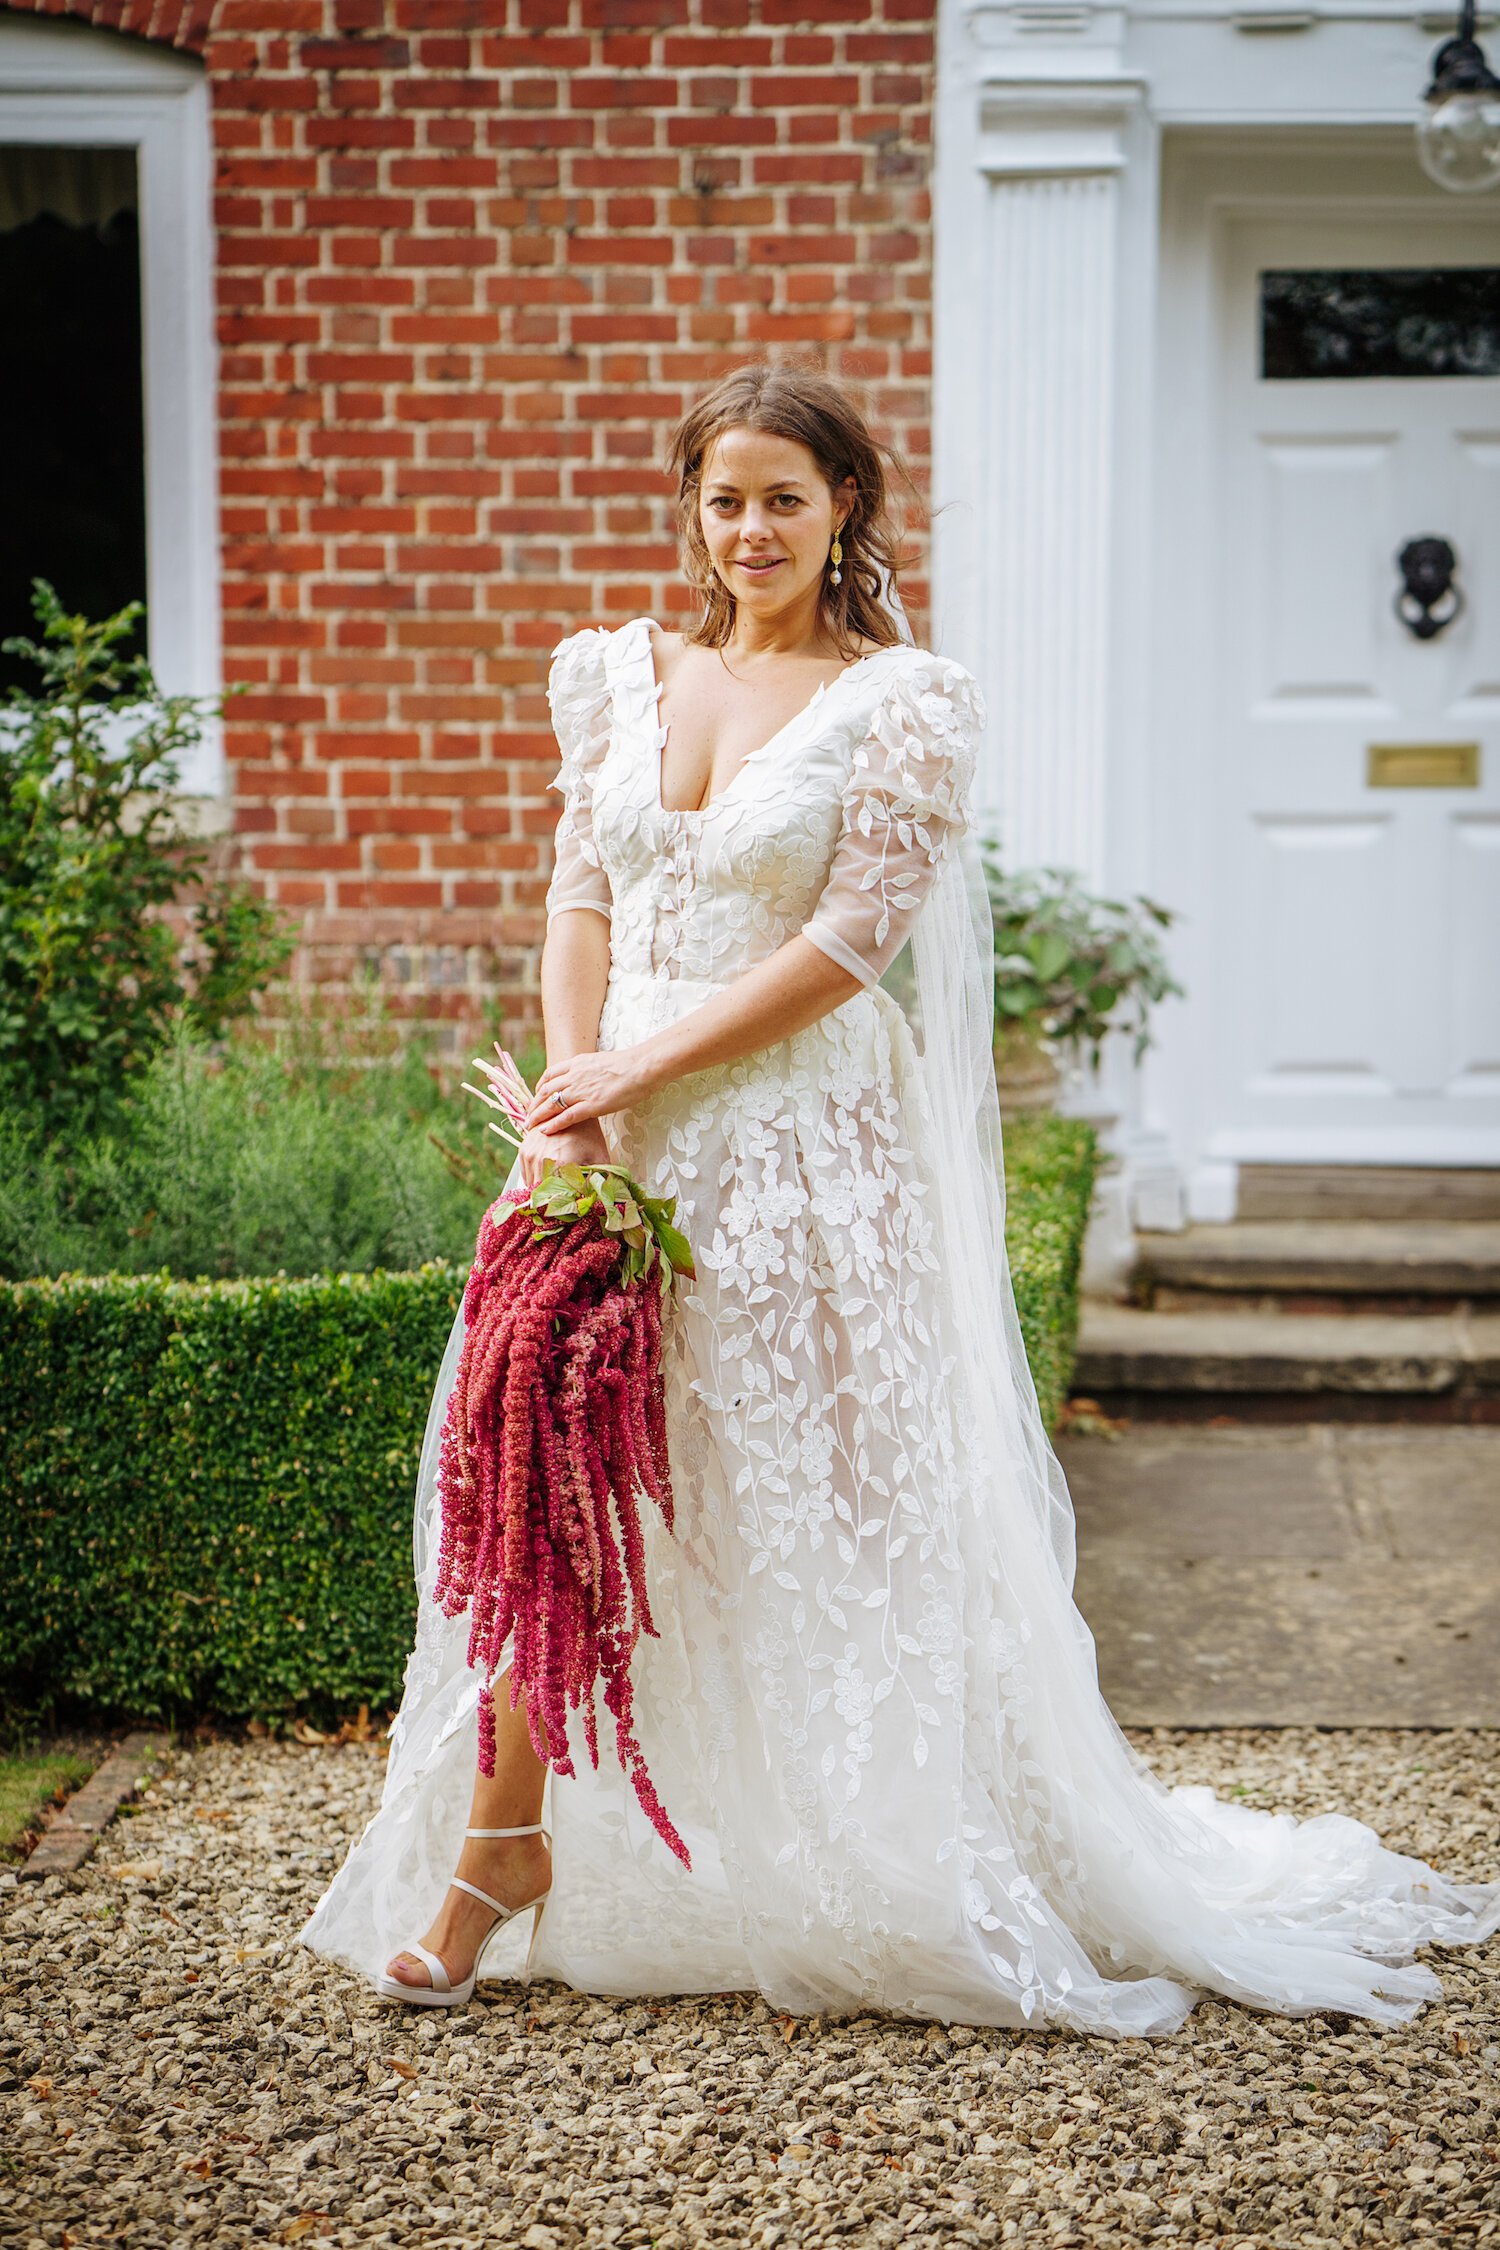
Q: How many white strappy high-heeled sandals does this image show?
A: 1